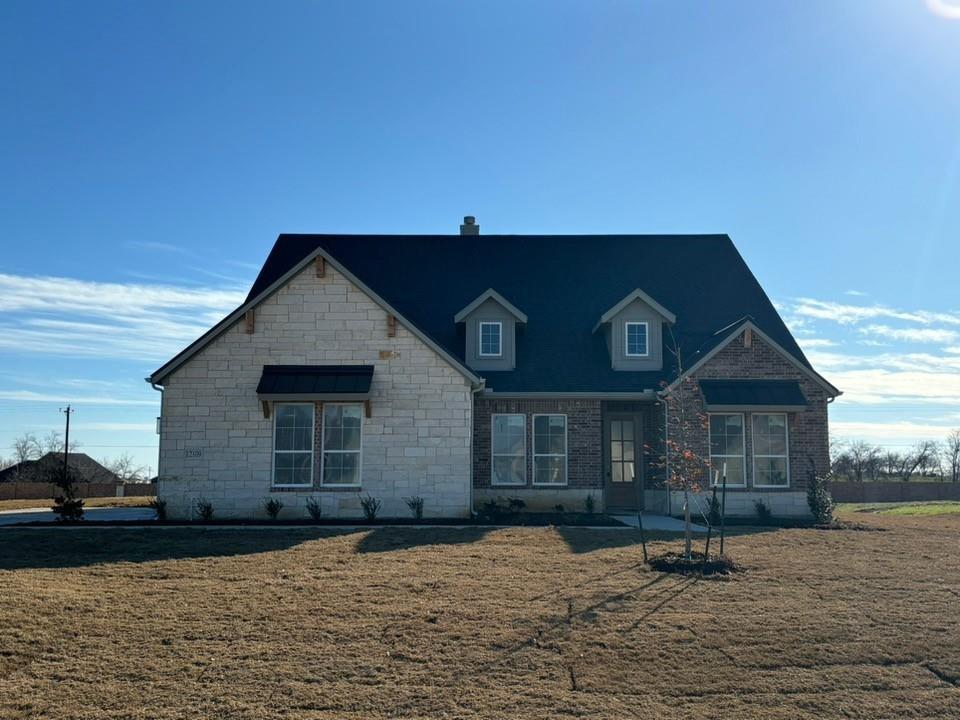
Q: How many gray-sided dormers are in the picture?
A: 2